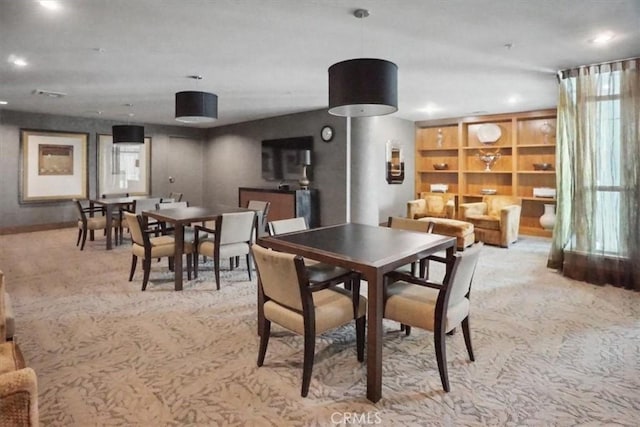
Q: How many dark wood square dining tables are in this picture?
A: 3